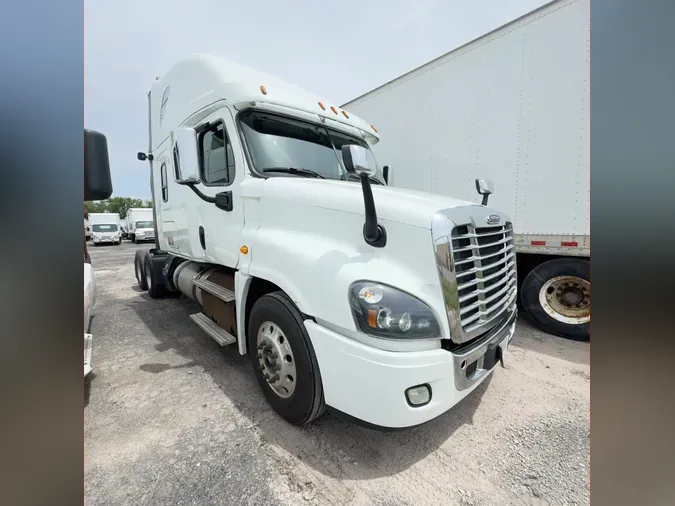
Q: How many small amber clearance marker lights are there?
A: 5